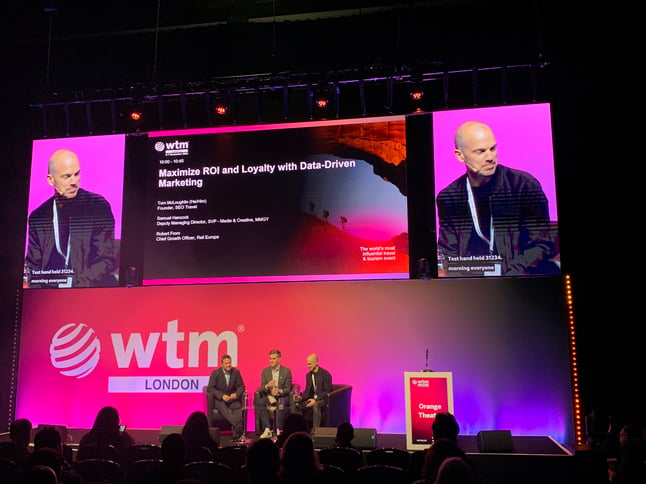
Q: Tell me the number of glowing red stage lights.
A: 4